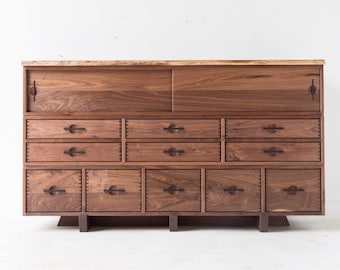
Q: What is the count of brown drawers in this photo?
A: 11